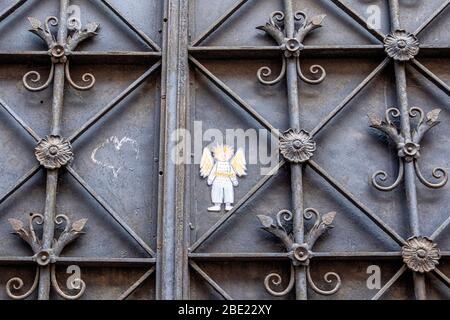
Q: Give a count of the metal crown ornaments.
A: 5